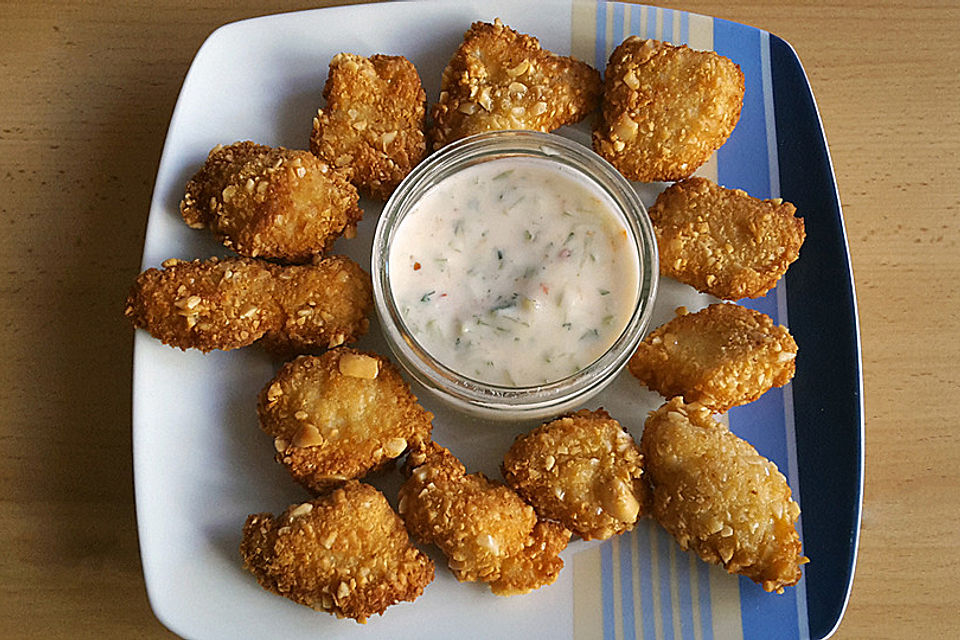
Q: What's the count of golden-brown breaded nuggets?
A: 12